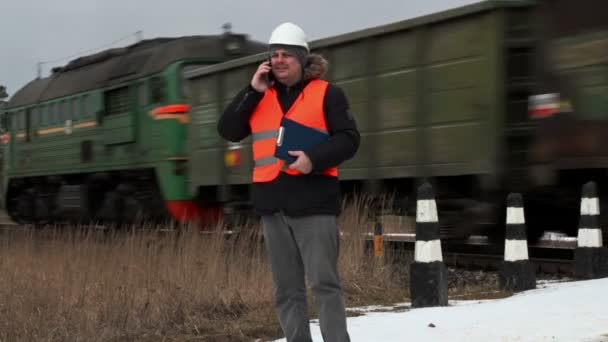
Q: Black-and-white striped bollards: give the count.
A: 3